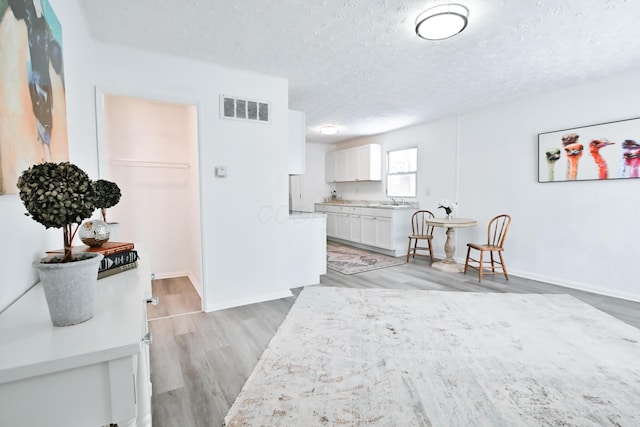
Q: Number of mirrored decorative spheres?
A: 1